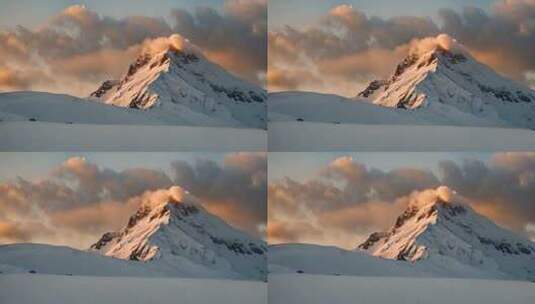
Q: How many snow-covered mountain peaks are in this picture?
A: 4